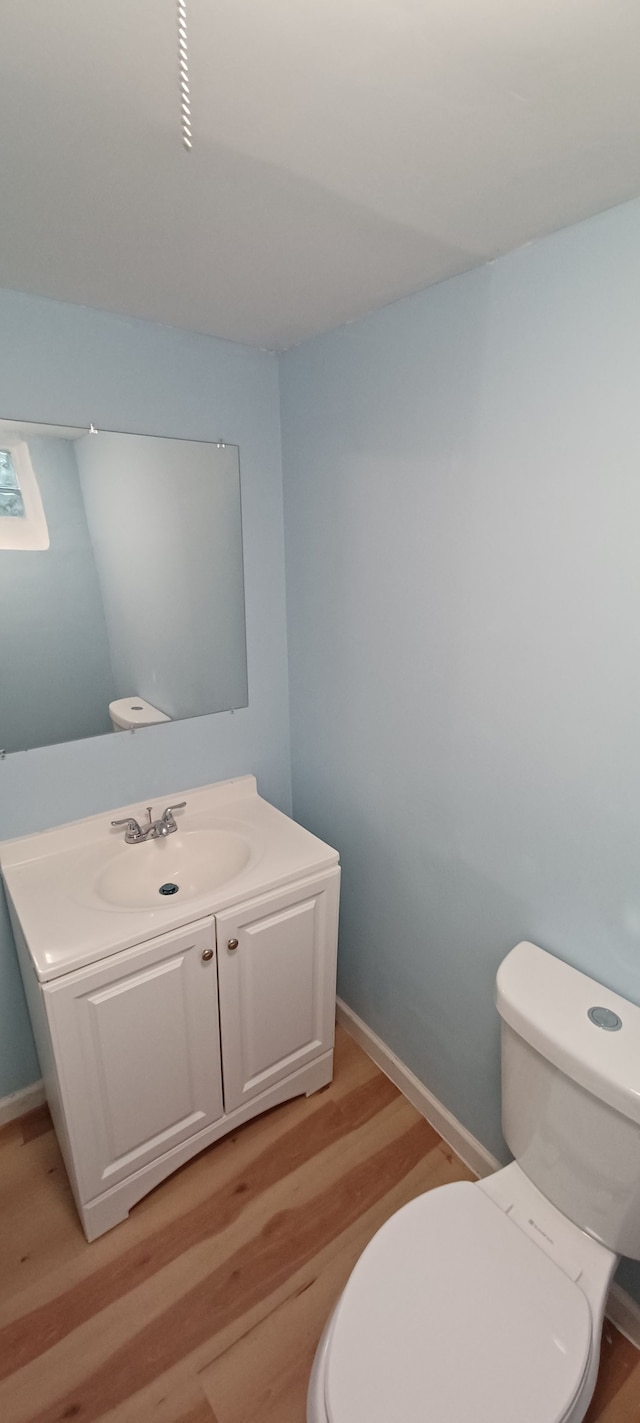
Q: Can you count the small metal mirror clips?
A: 5